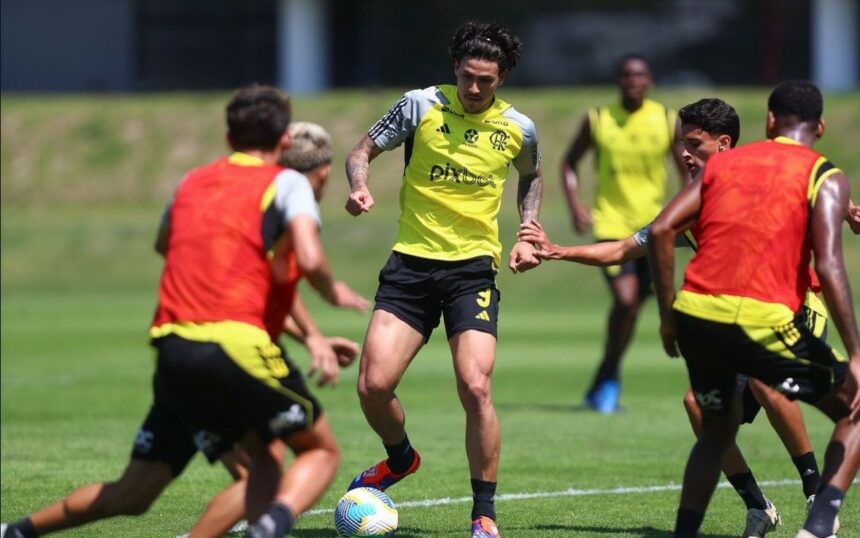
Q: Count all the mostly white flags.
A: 0